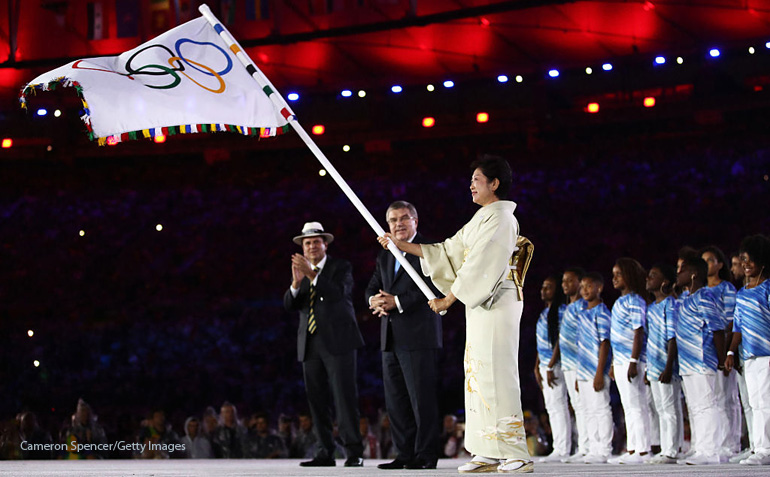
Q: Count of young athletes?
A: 10